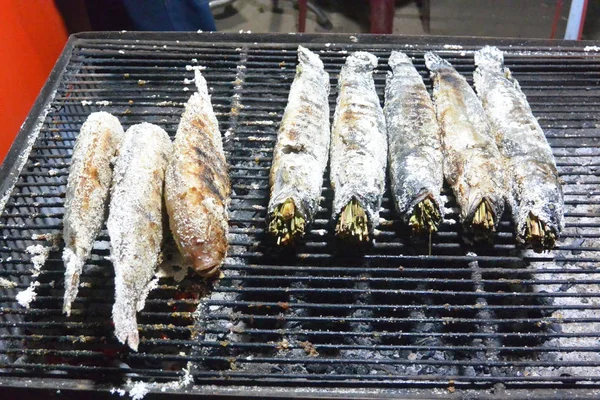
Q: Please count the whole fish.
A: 8